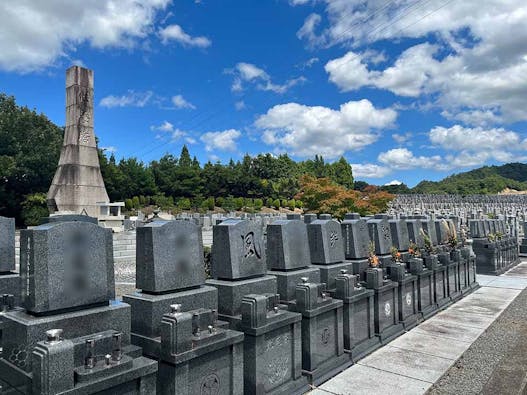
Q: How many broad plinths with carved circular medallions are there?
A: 4